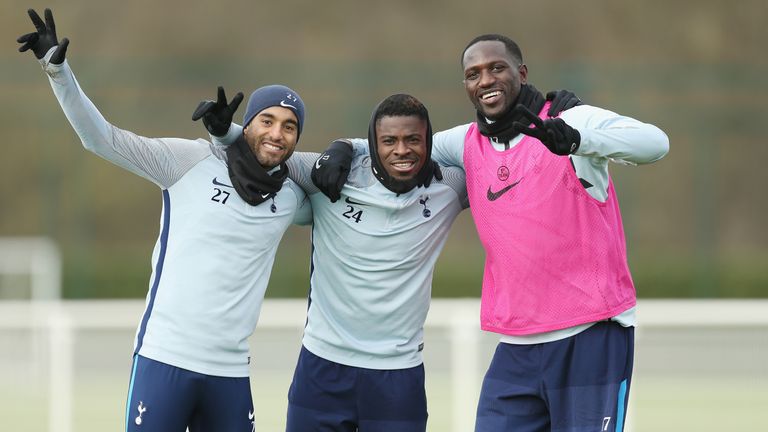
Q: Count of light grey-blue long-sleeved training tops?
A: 3